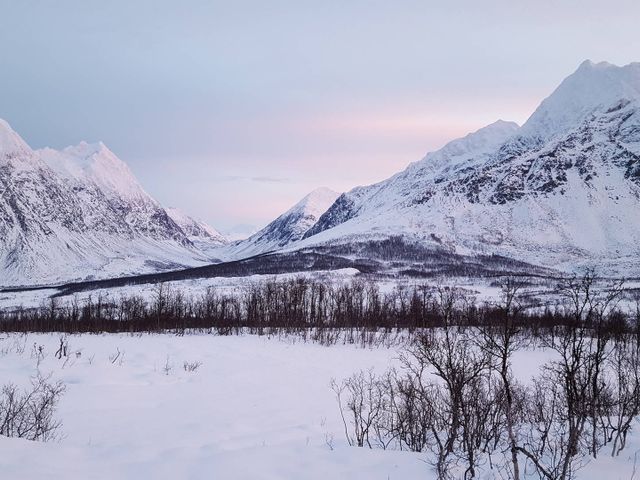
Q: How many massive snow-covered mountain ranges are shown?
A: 2